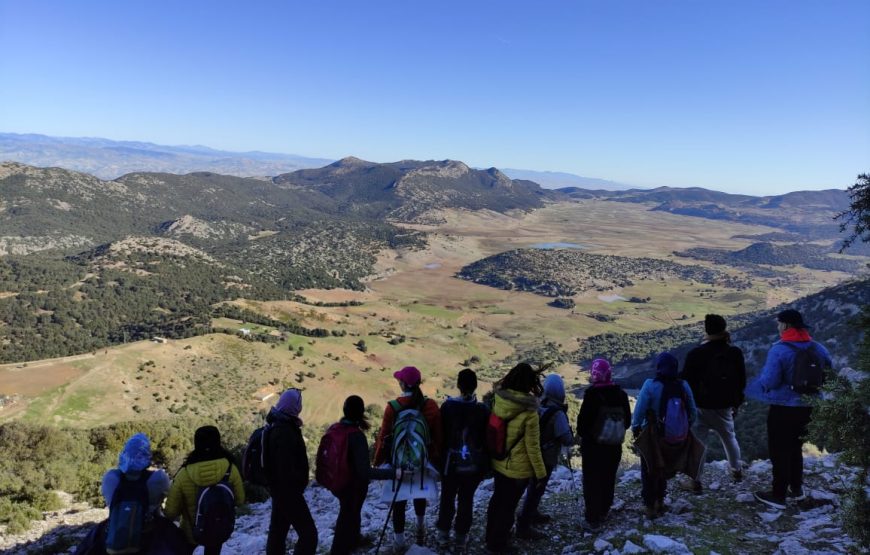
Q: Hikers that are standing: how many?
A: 12